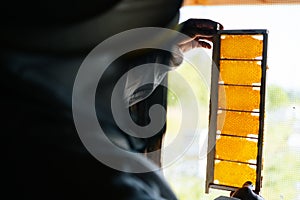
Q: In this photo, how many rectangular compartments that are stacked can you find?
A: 6